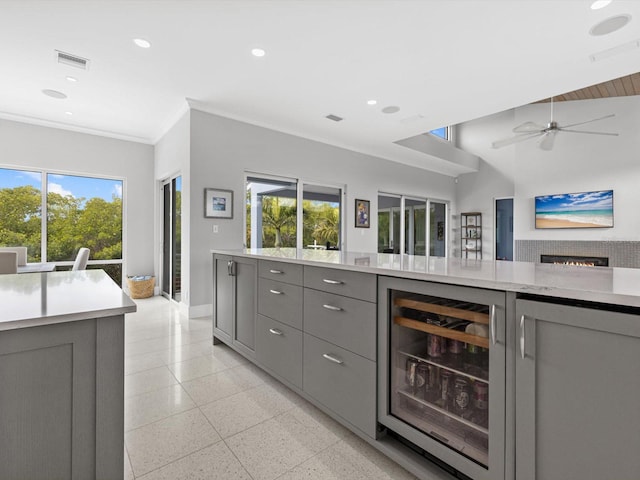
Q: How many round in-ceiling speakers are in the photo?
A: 3